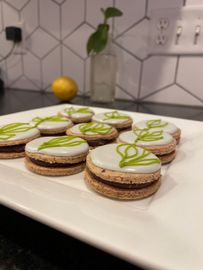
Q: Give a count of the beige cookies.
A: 9